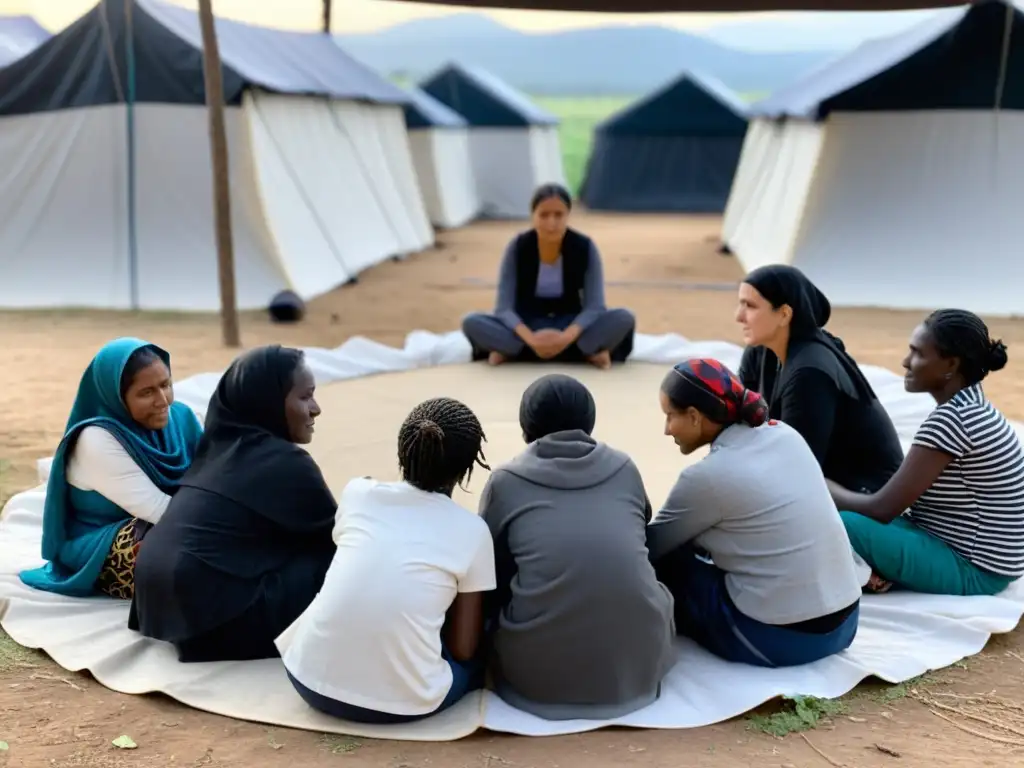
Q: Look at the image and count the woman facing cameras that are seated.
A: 1